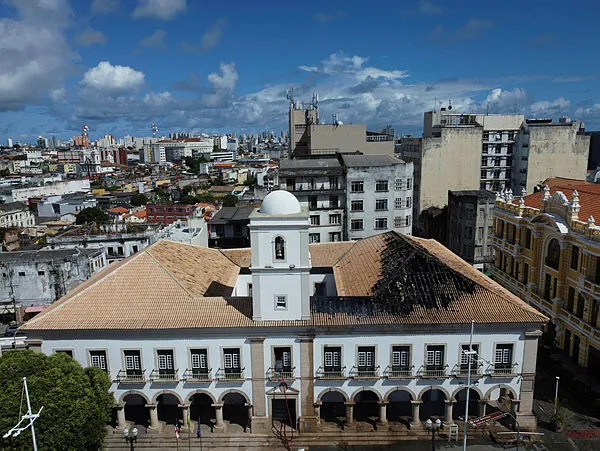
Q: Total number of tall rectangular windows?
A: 13